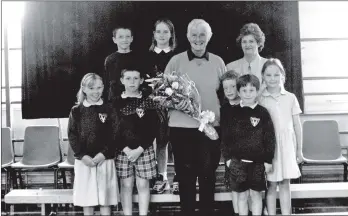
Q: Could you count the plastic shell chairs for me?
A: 4